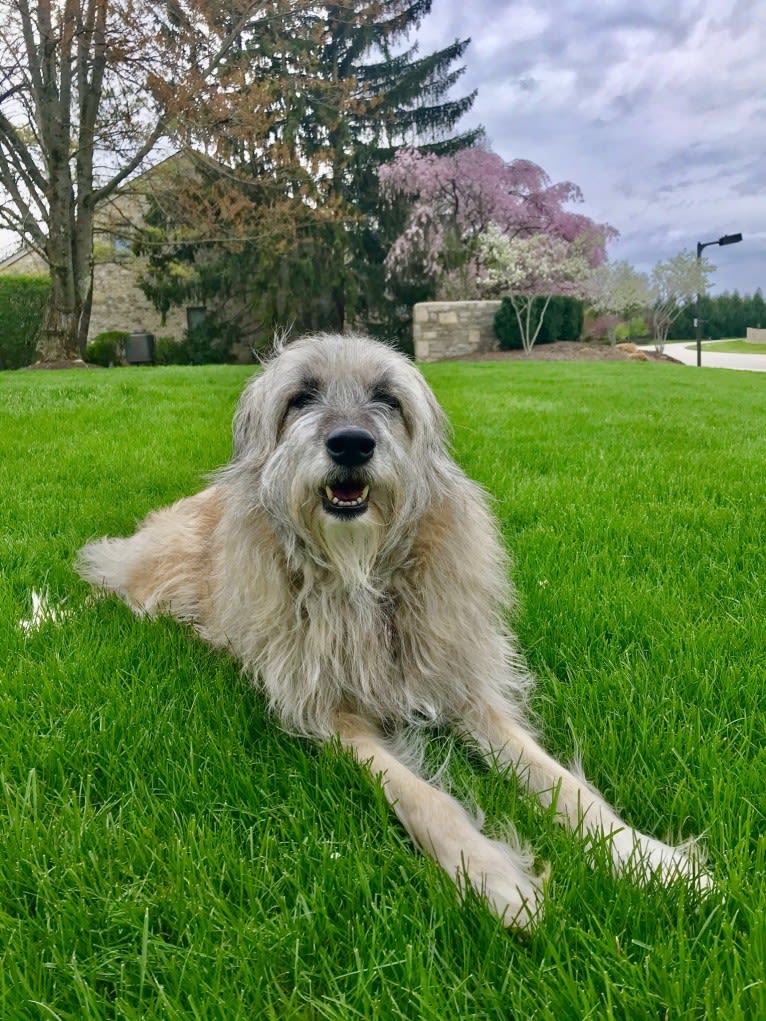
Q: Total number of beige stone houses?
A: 1